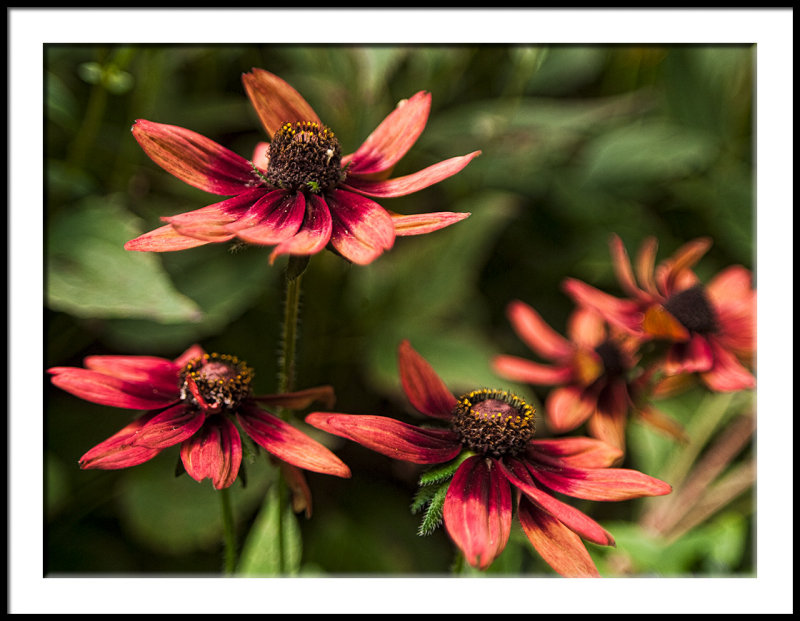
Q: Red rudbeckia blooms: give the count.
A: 5